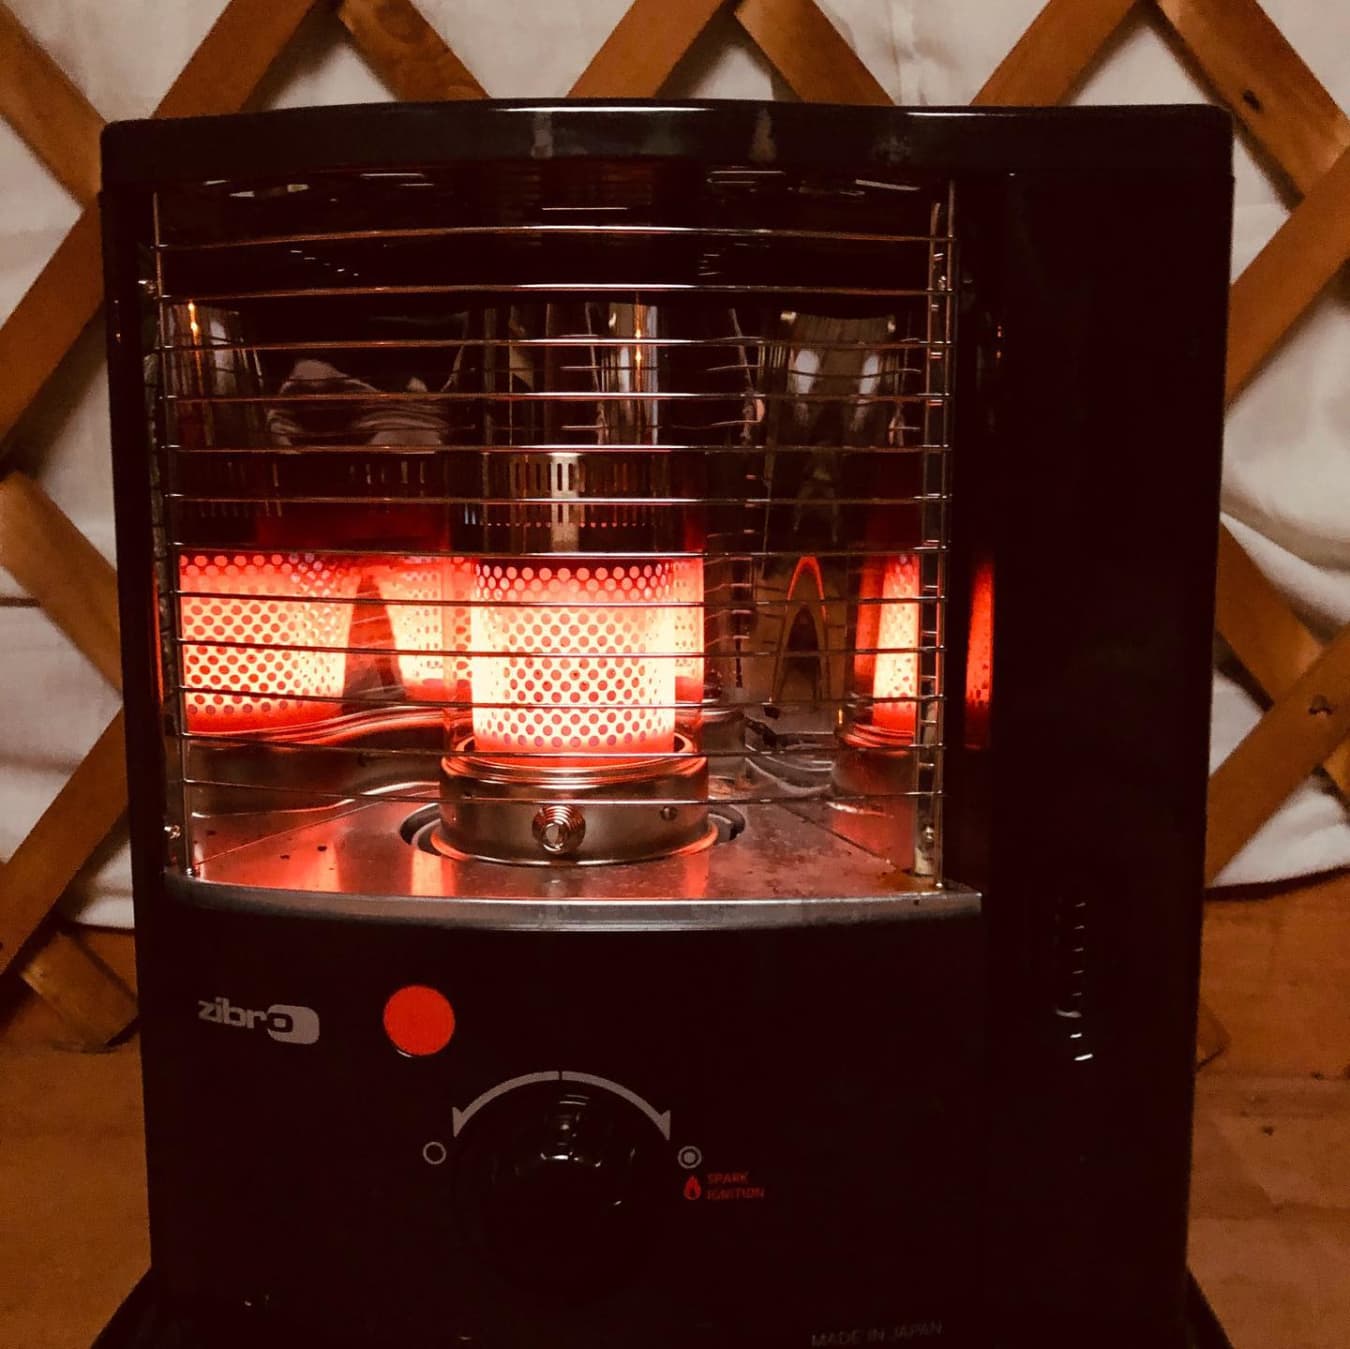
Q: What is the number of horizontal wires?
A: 12